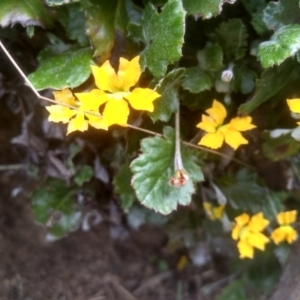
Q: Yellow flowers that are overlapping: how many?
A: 2